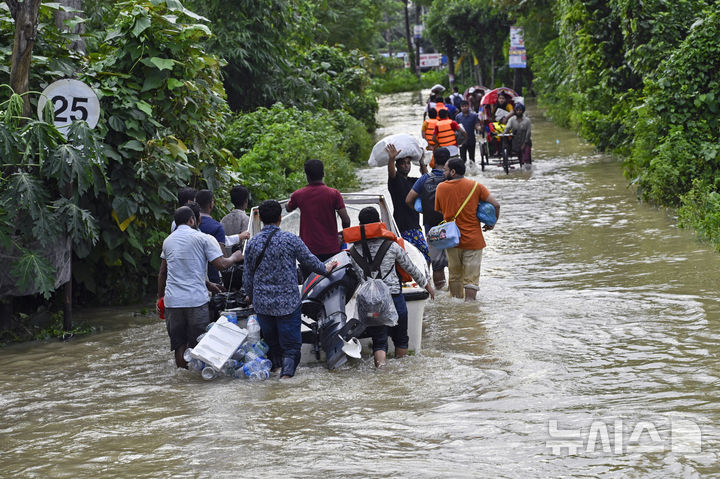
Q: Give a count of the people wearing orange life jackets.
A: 4